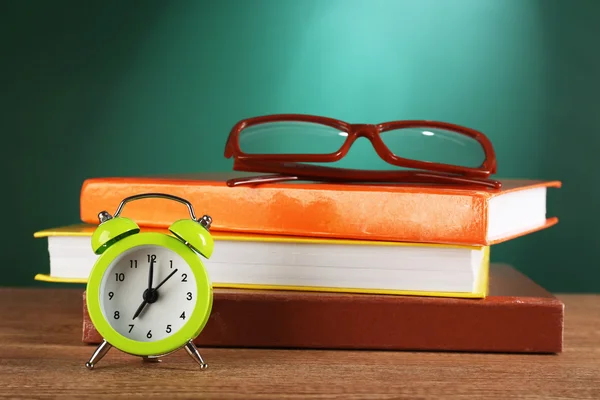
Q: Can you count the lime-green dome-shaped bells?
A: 2